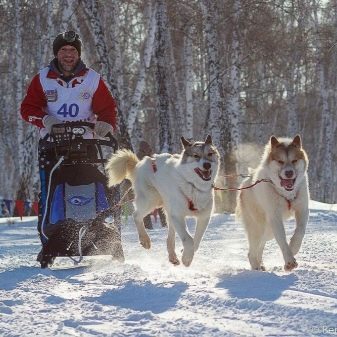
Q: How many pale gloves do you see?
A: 2